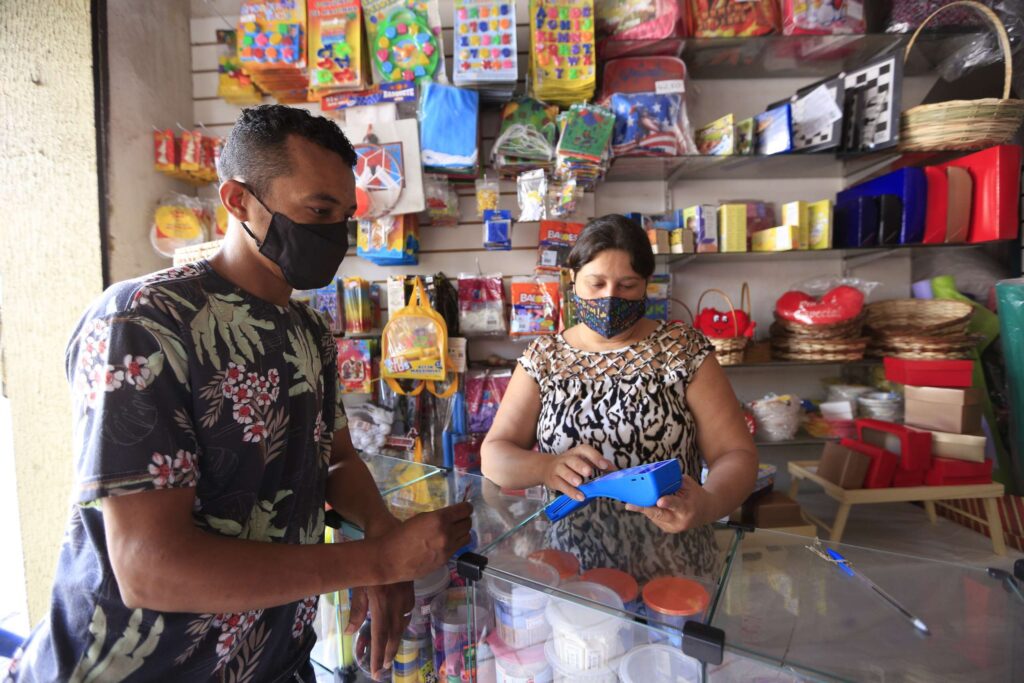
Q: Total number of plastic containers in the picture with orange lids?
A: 3